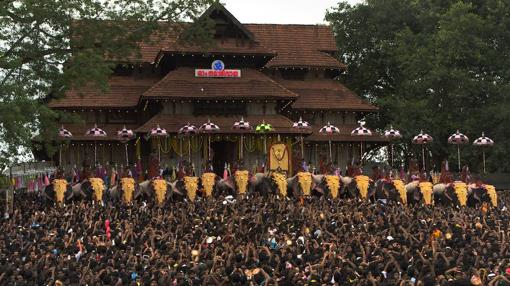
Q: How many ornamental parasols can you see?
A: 15